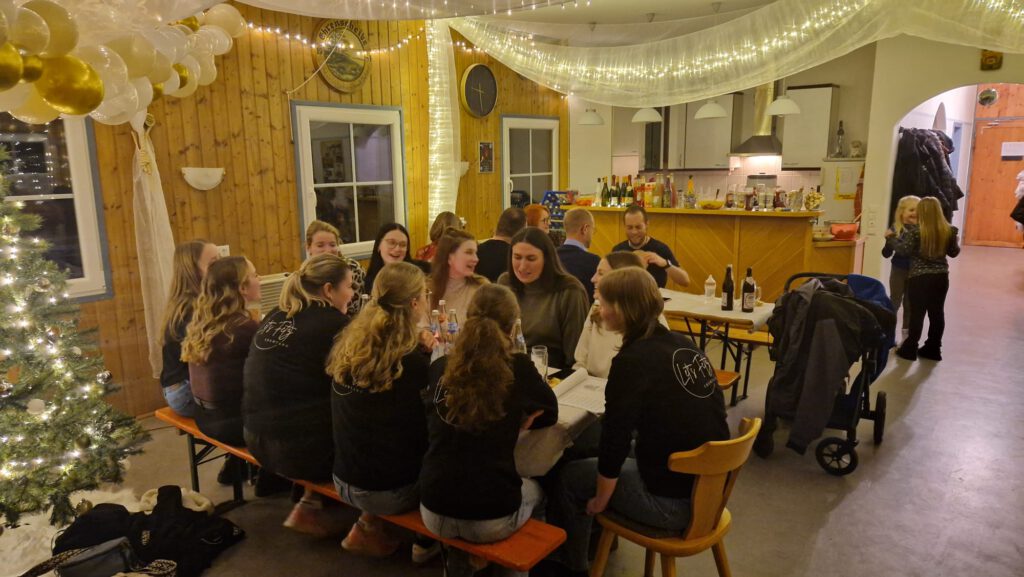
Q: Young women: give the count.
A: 11